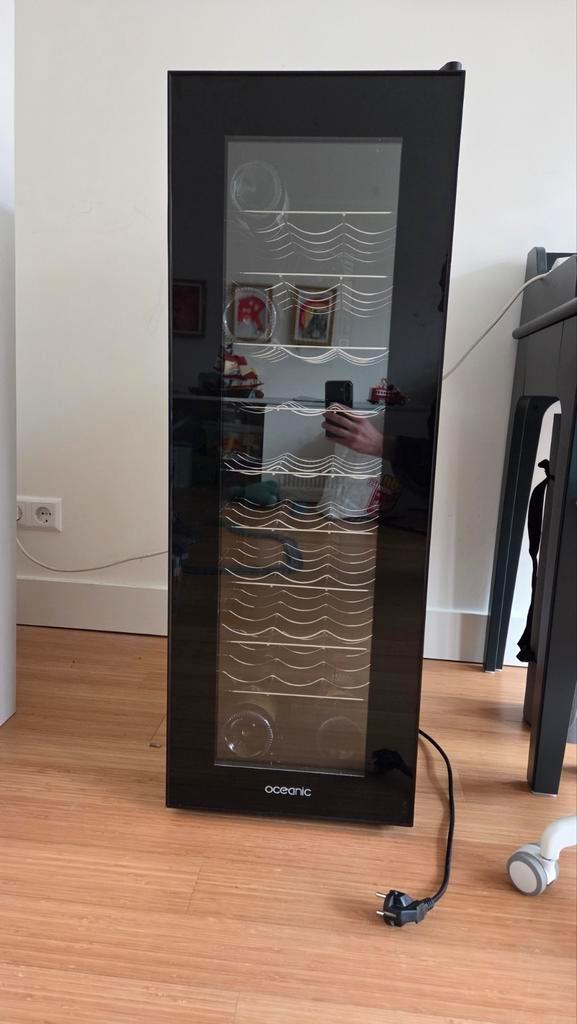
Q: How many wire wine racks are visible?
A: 9